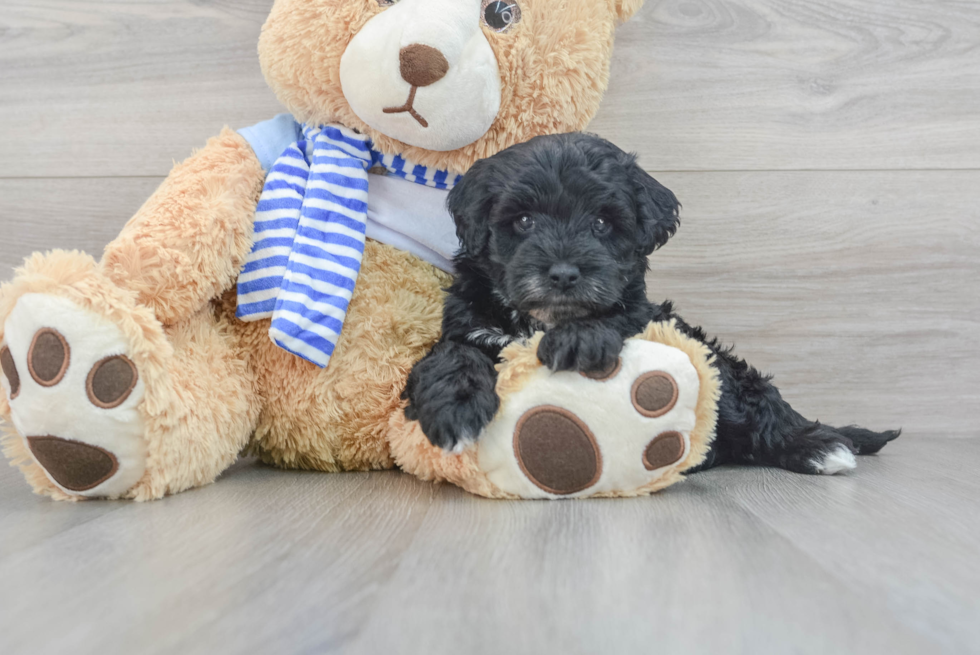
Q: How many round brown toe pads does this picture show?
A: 6